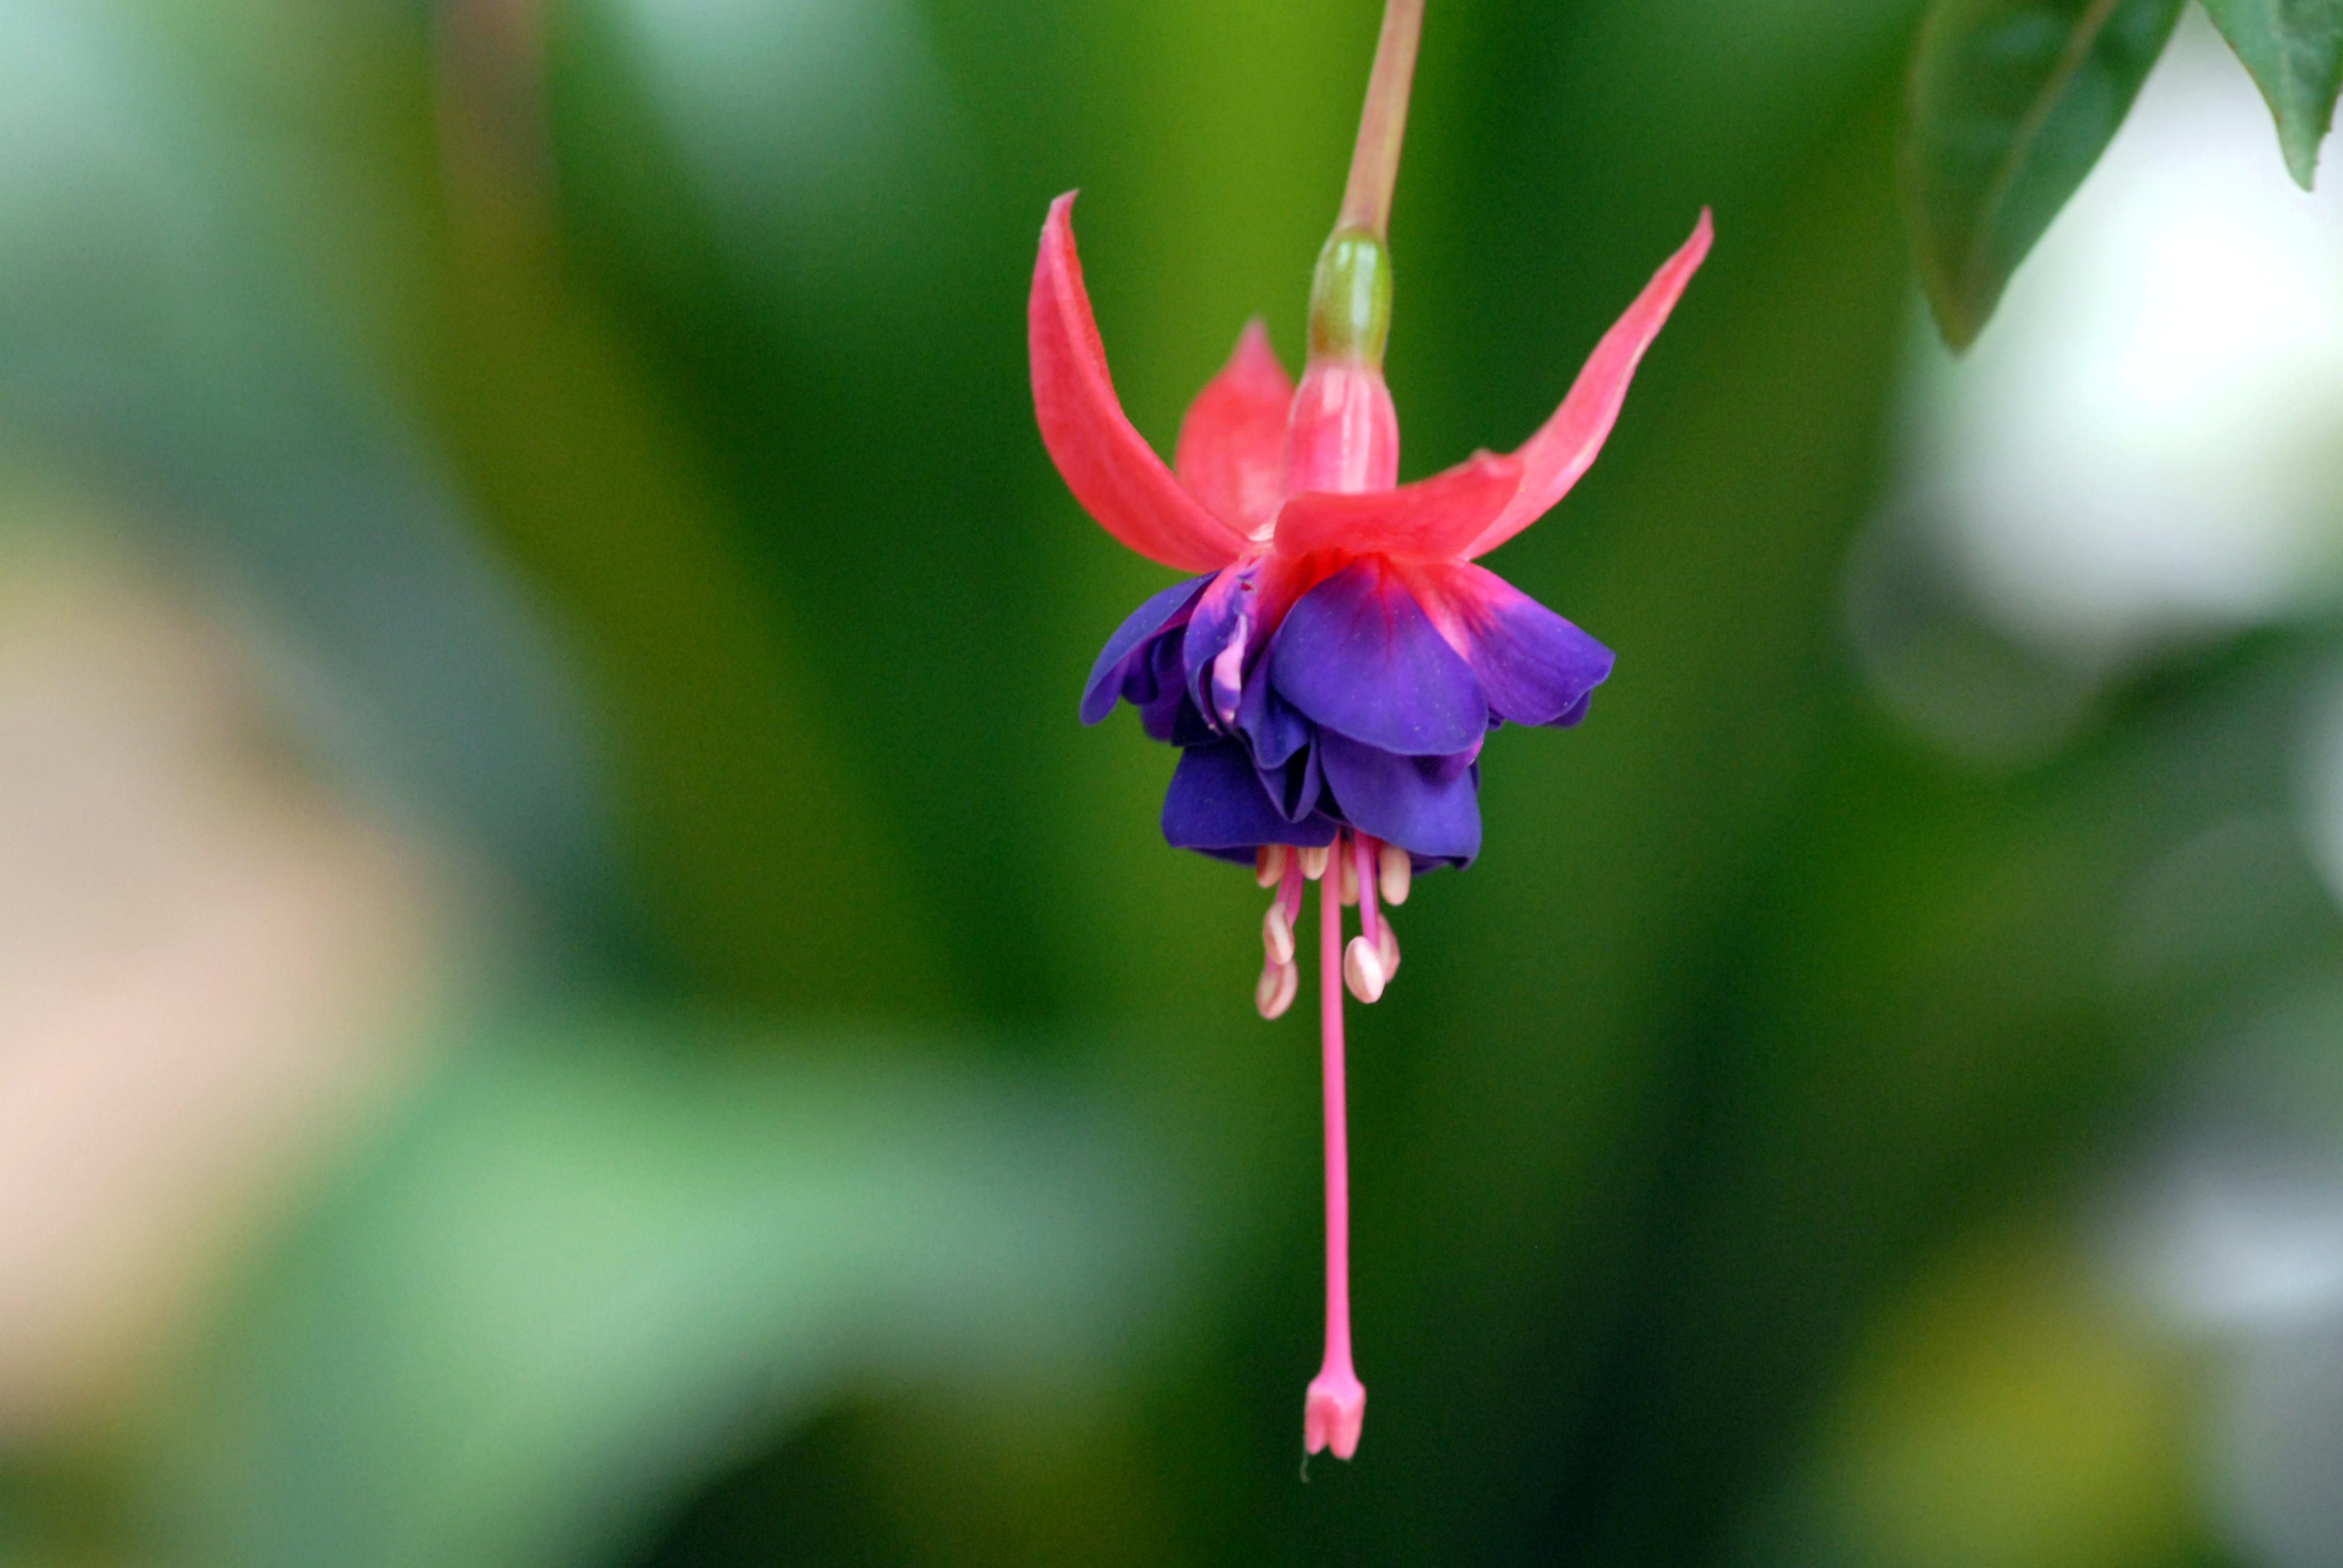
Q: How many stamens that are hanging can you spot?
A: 8